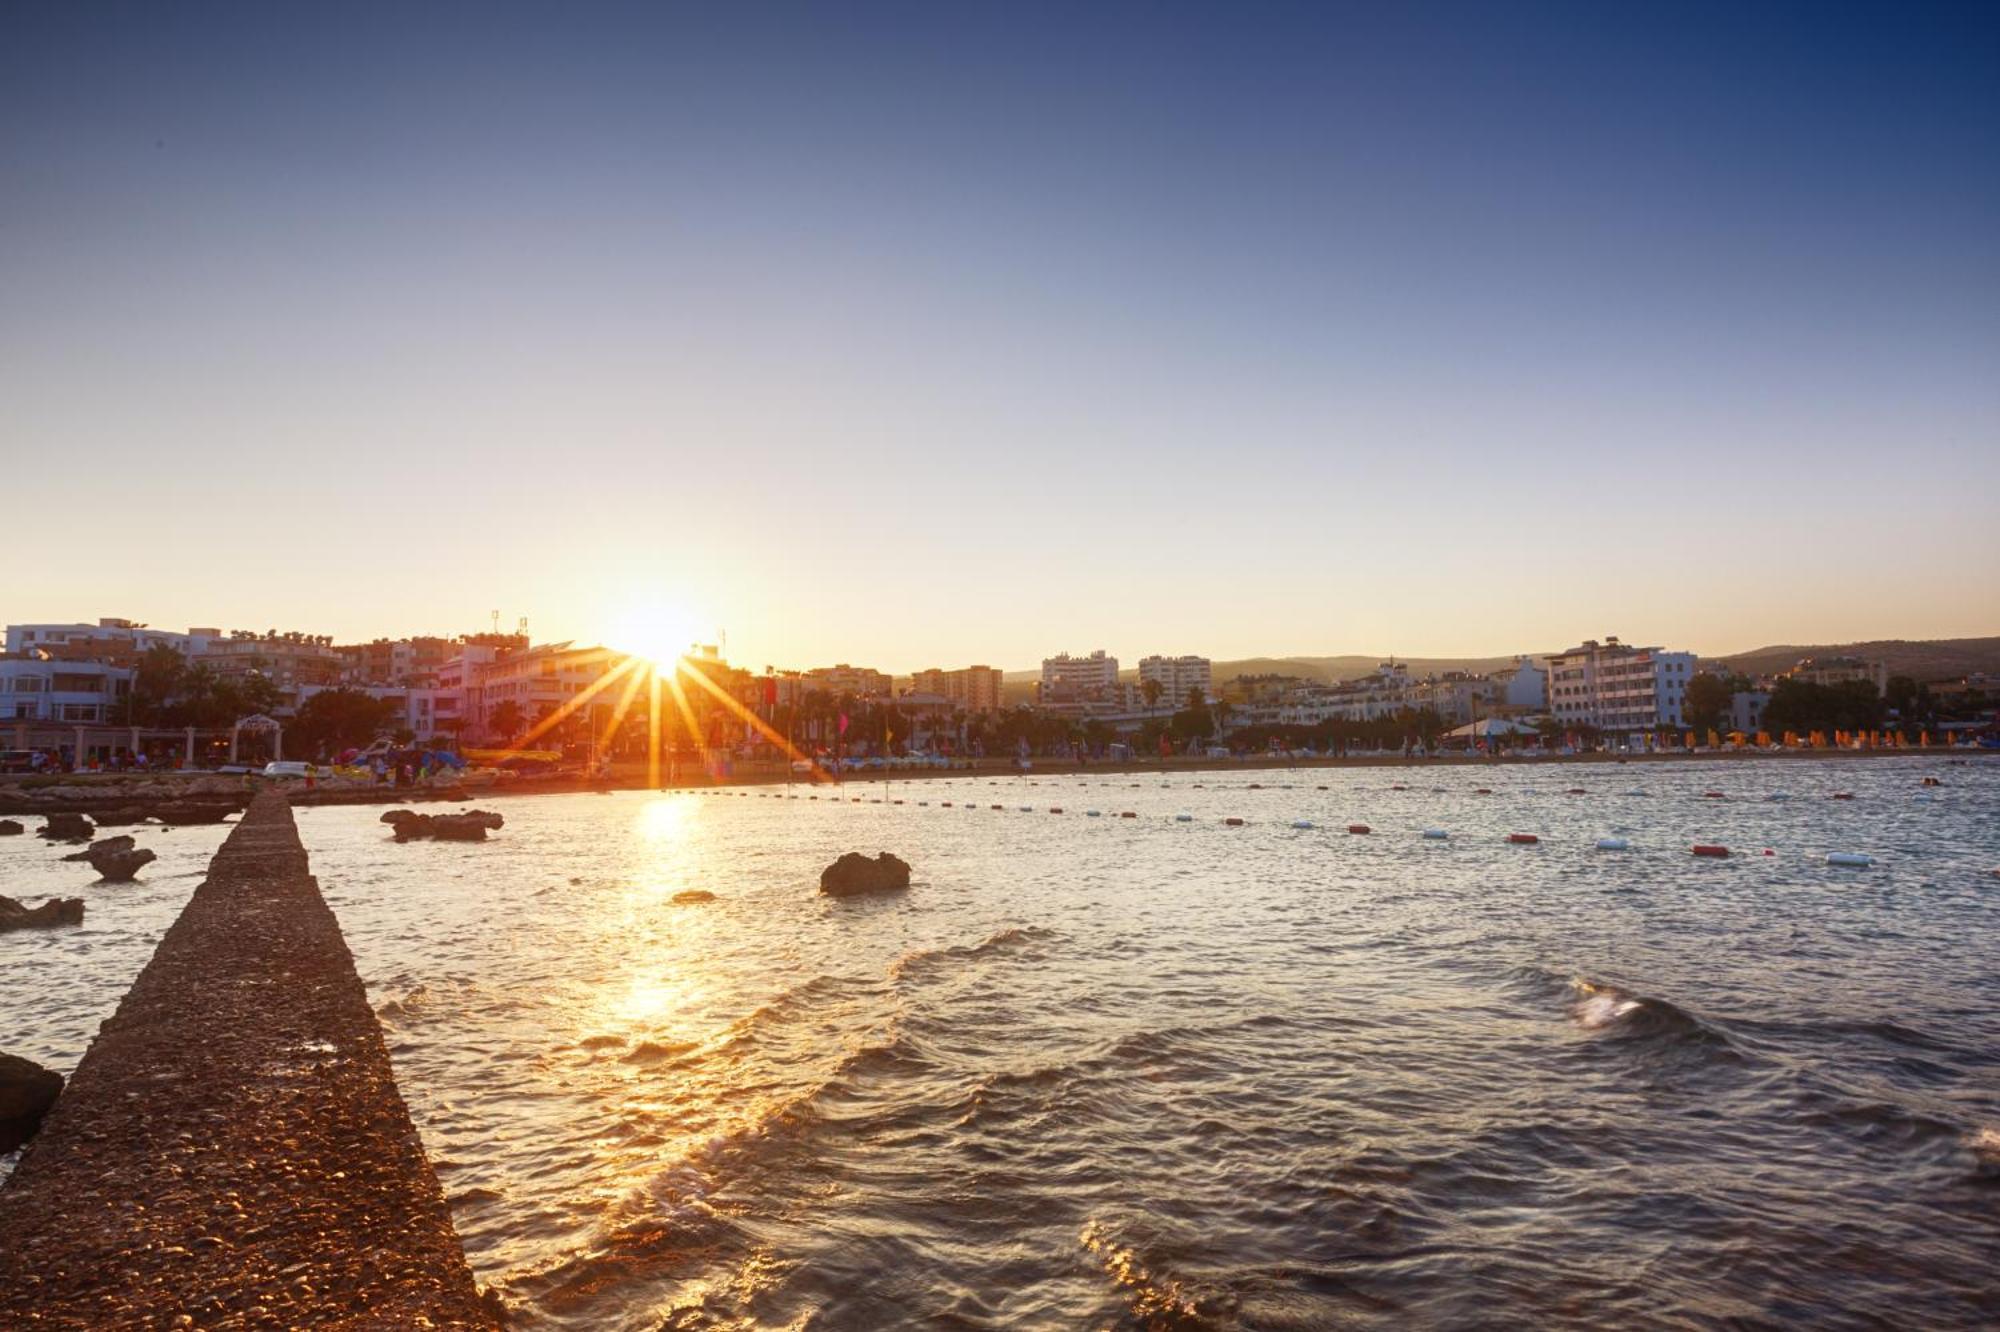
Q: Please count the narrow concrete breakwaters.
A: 1